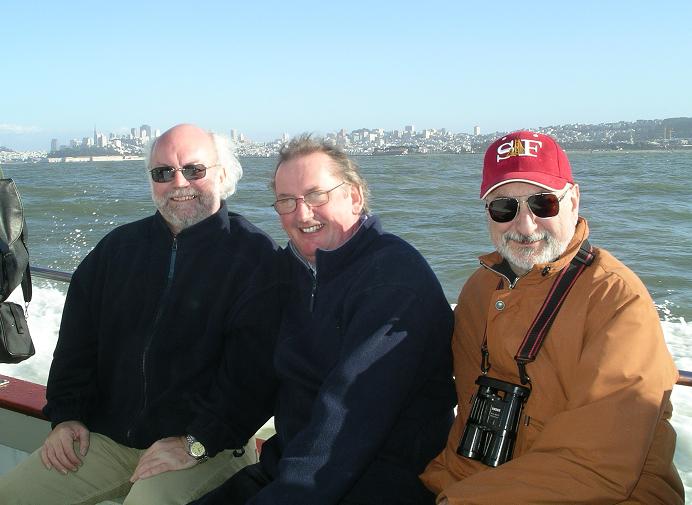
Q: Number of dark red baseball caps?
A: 1